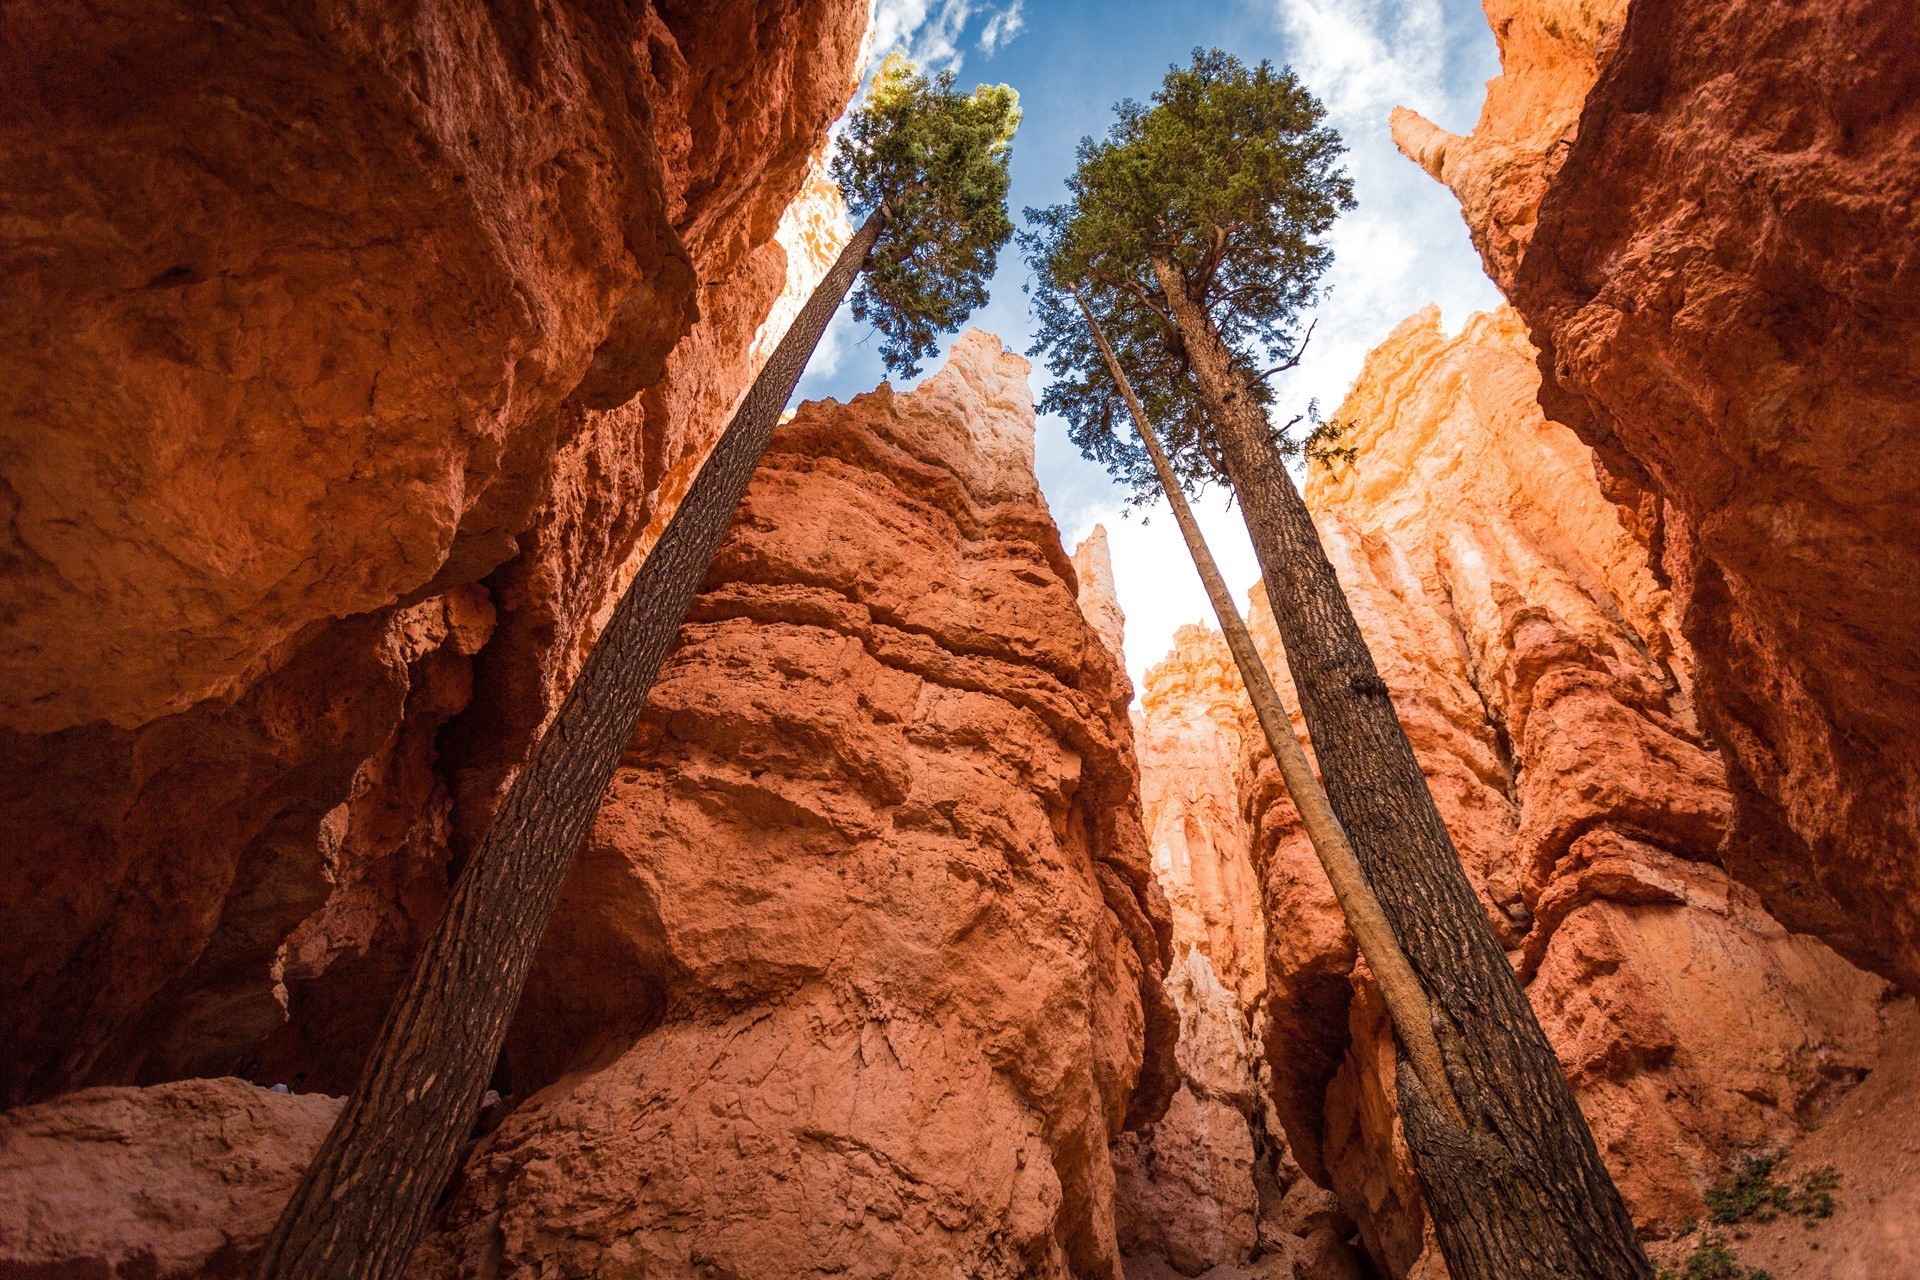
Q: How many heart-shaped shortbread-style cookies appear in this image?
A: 0